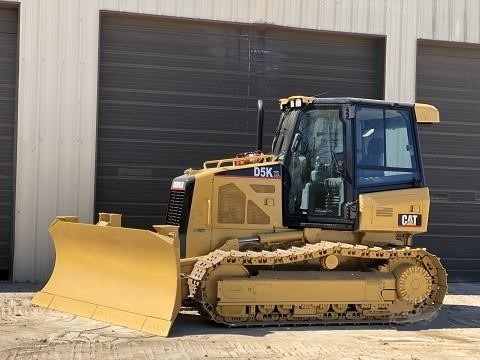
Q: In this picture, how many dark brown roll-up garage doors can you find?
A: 3